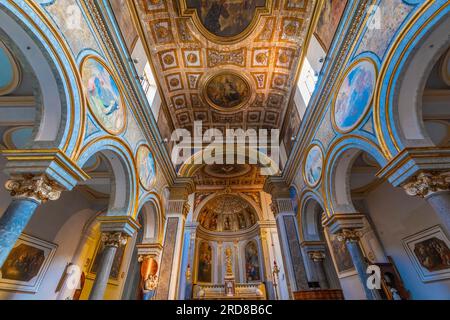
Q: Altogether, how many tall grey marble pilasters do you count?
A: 2